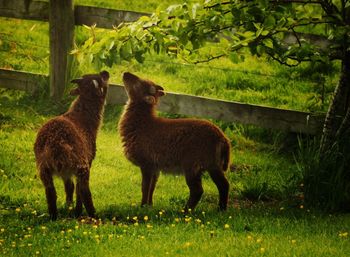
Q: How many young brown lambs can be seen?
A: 2